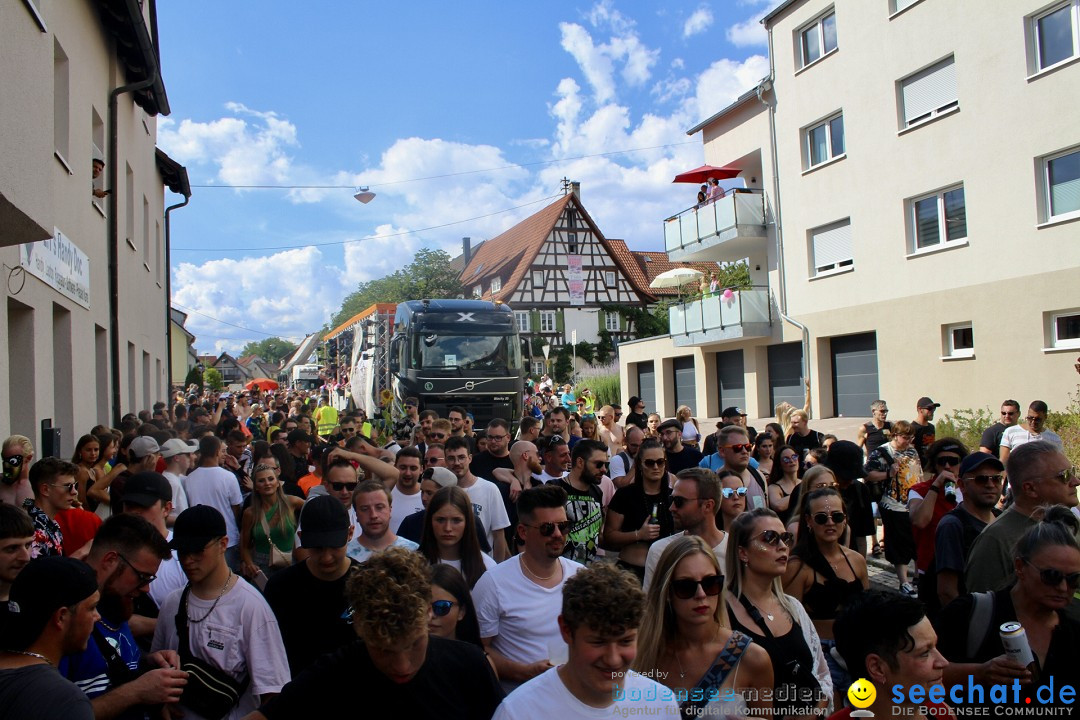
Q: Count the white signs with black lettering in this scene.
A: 1